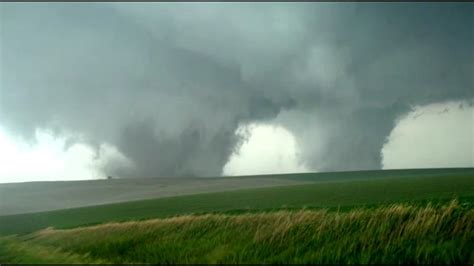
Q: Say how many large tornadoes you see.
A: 2